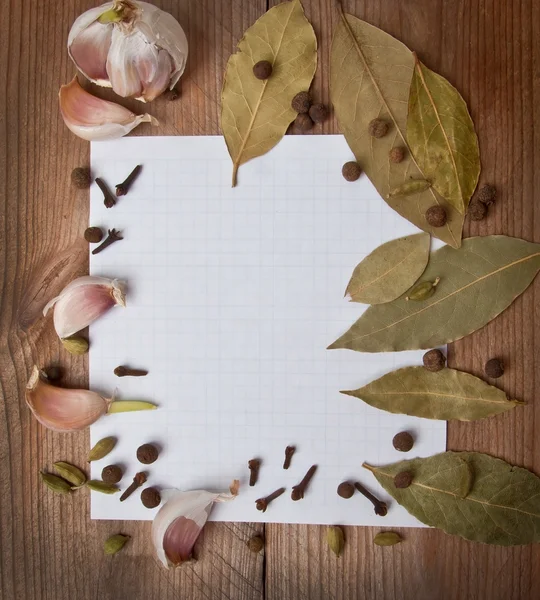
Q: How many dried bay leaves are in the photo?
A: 7